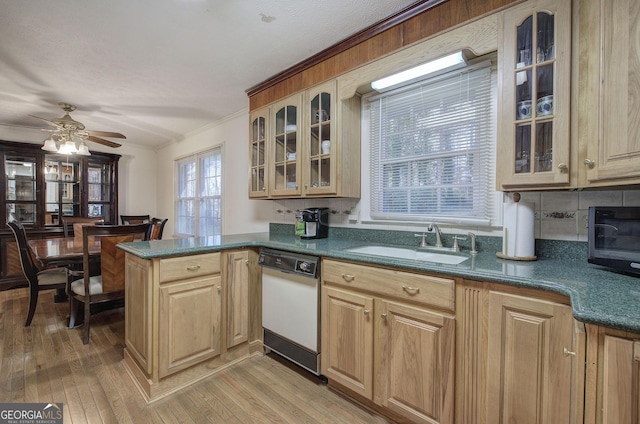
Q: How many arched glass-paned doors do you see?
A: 4